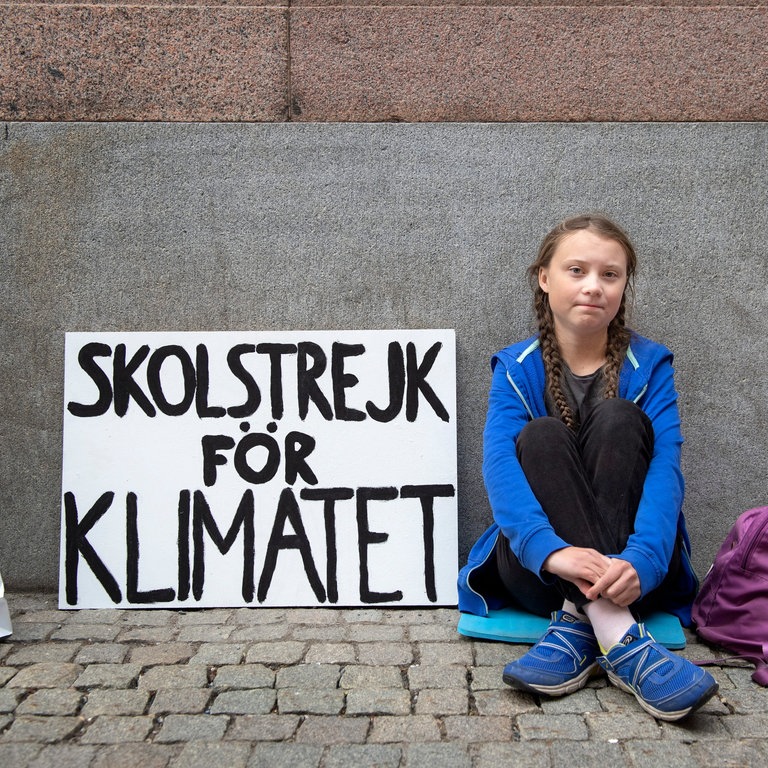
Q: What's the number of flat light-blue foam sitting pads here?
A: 1